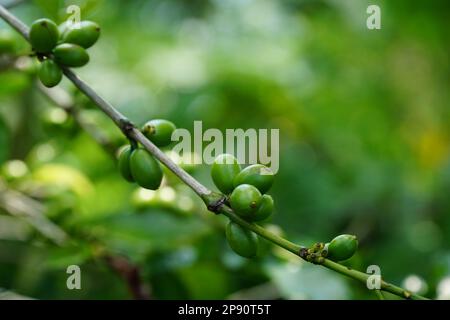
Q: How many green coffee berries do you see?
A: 13